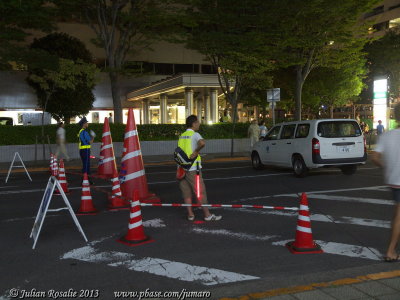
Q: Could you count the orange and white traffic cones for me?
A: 9